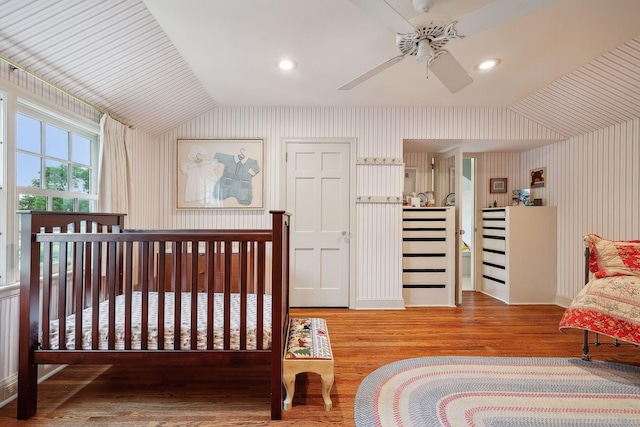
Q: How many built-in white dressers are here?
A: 2